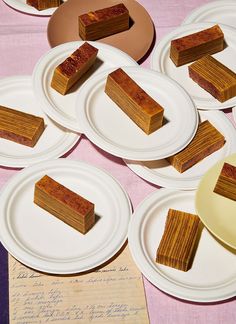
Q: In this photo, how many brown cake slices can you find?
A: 11